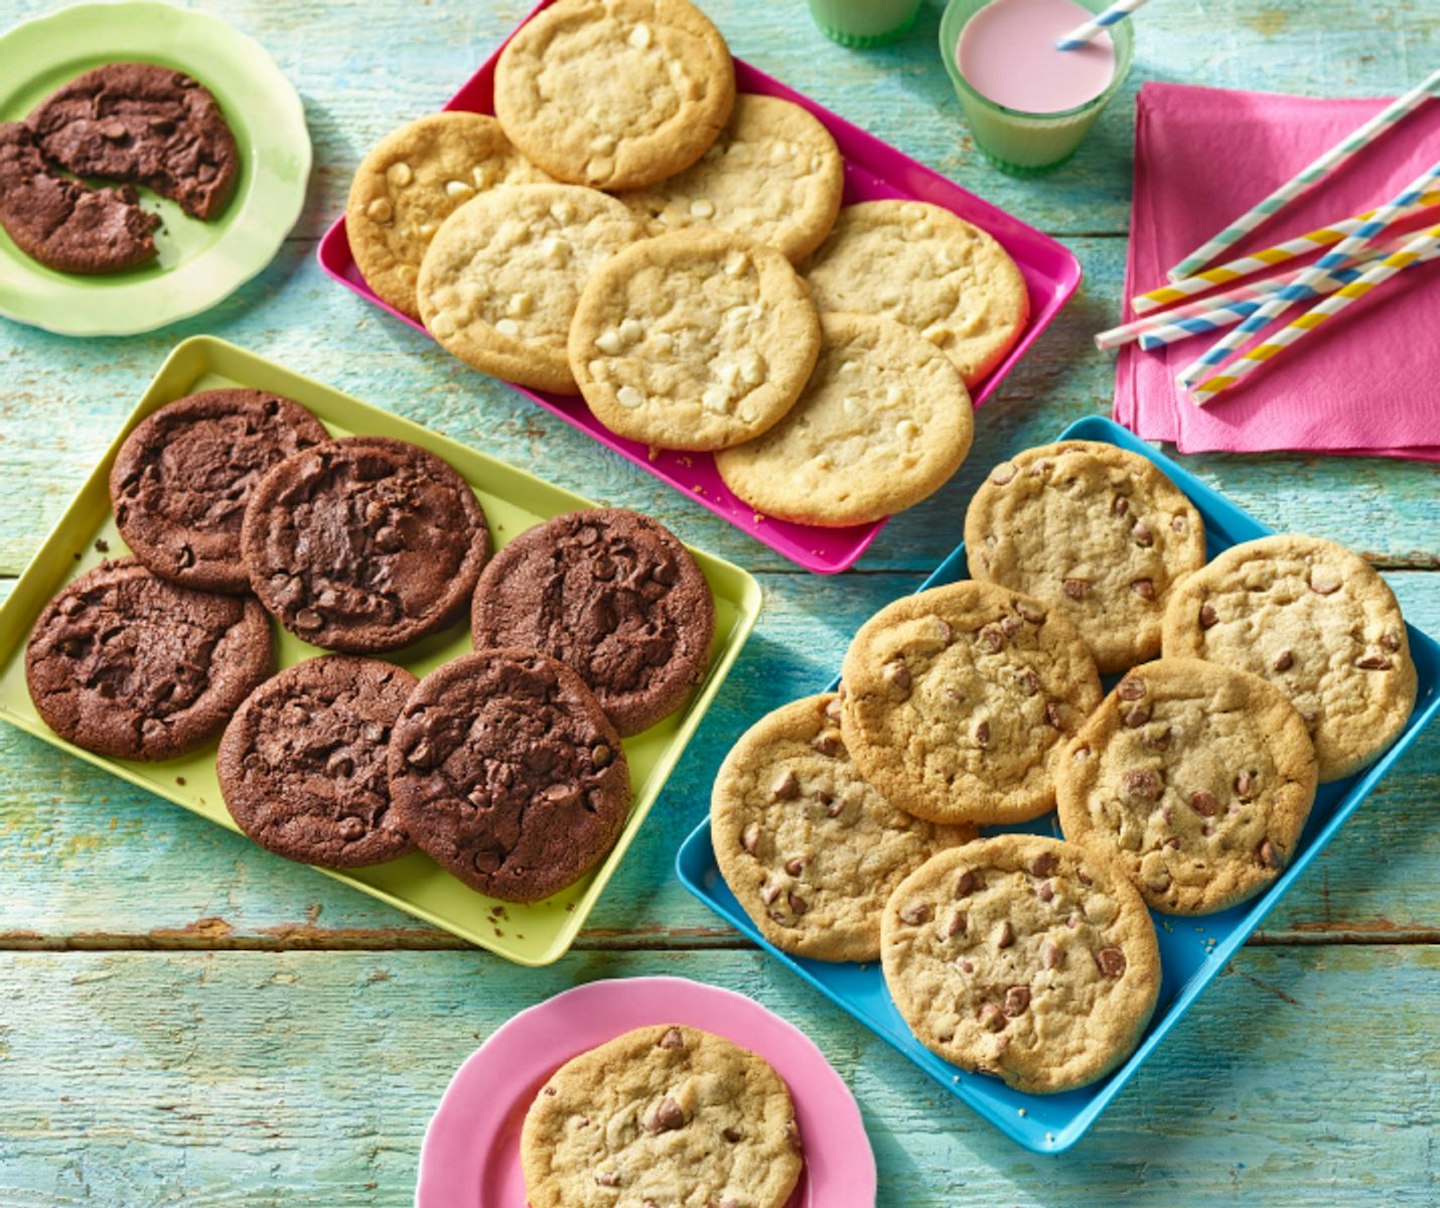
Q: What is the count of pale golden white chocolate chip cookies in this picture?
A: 7